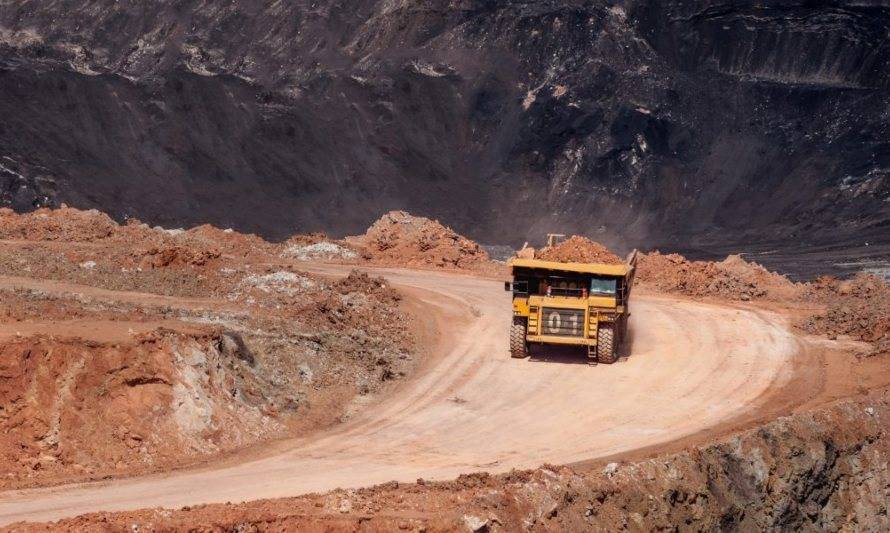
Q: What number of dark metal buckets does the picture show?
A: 0